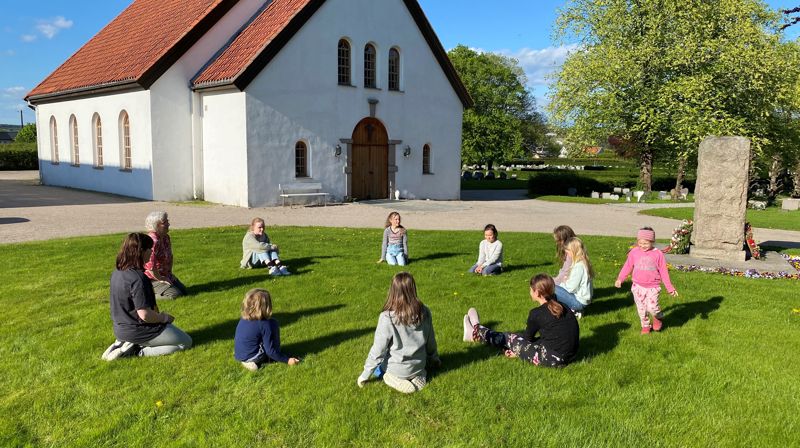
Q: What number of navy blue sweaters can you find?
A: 1